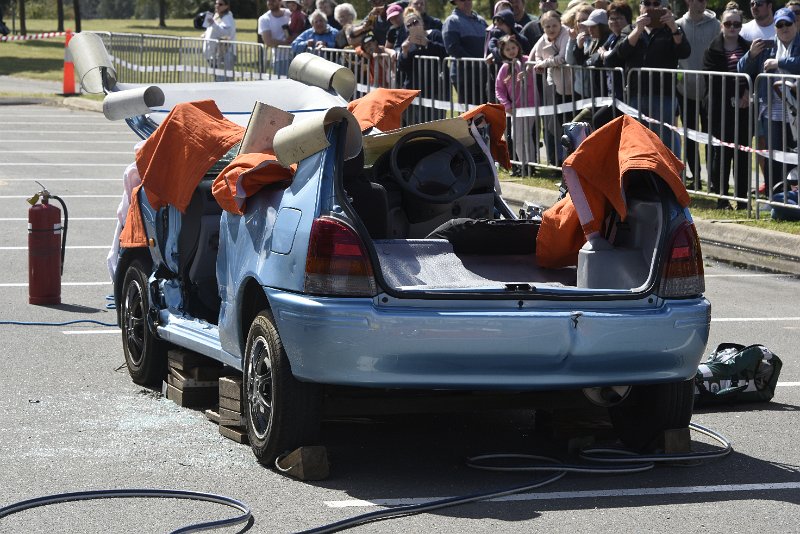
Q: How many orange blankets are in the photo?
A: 5